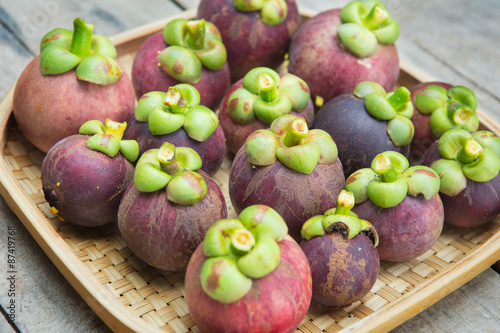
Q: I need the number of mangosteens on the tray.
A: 15